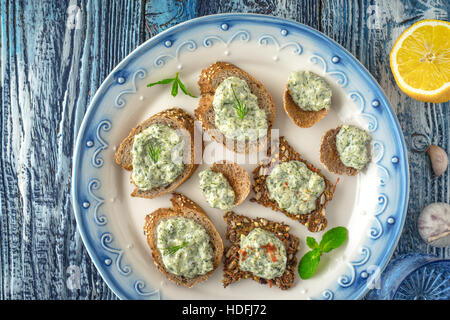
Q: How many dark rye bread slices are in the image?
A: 2